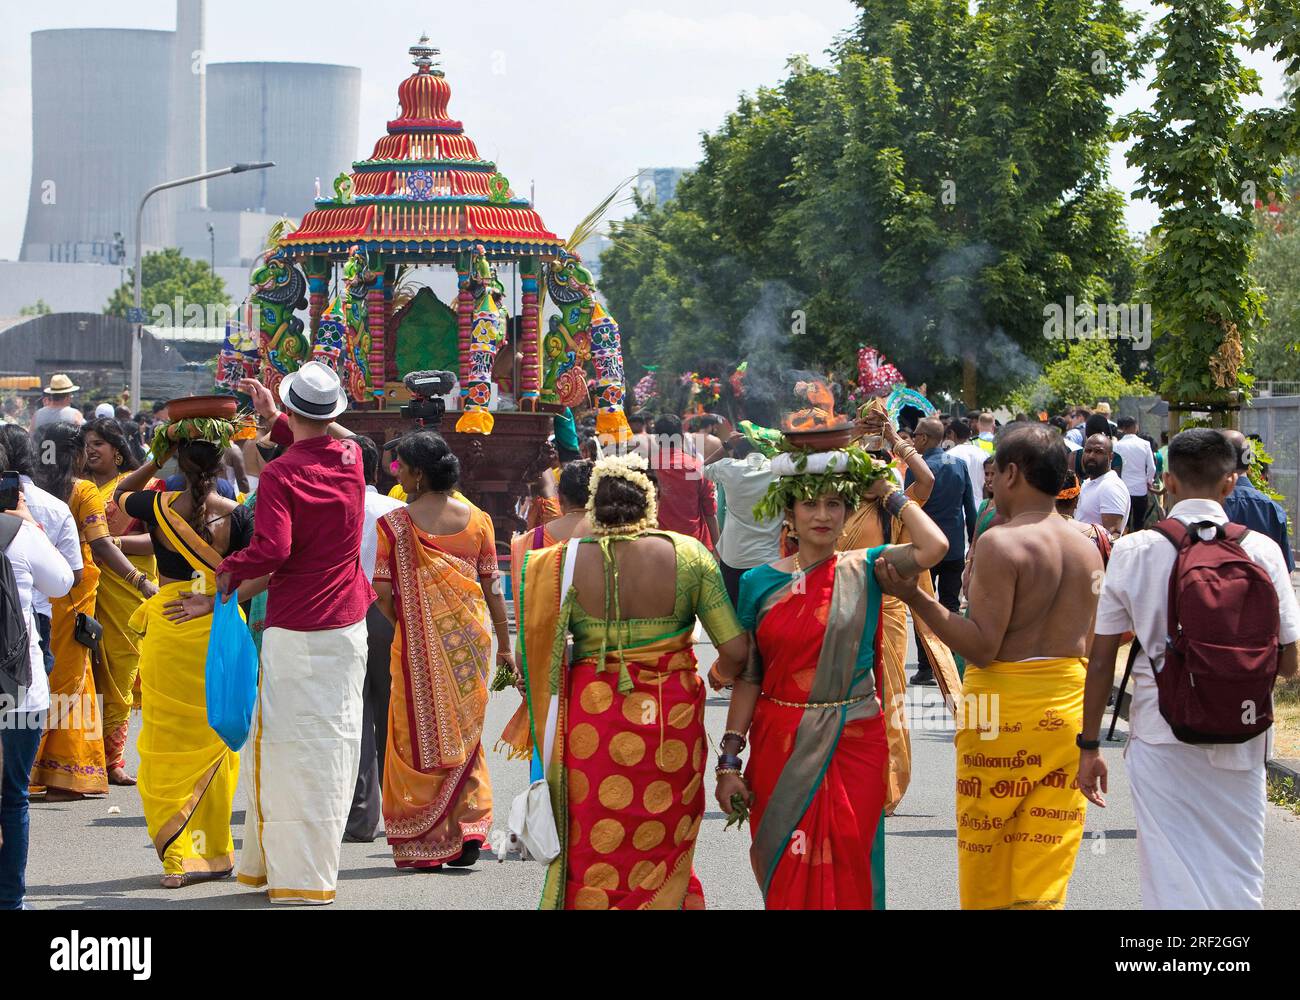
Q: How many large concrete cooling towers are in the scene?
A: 2